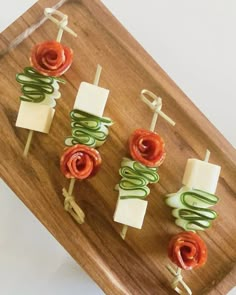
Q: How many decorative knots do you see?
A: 4